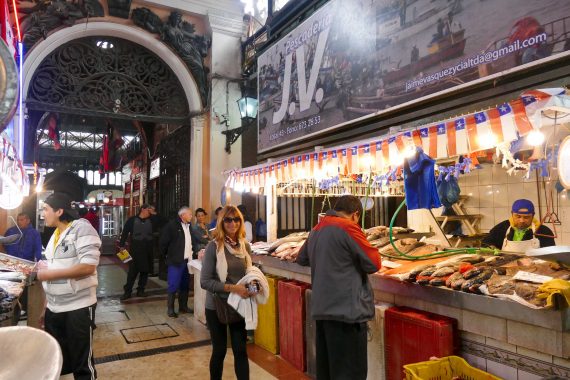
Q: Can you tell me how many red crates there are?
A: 2